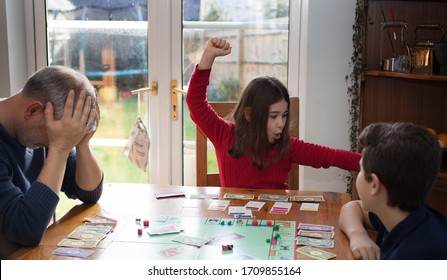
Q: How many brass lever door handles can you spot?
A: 2